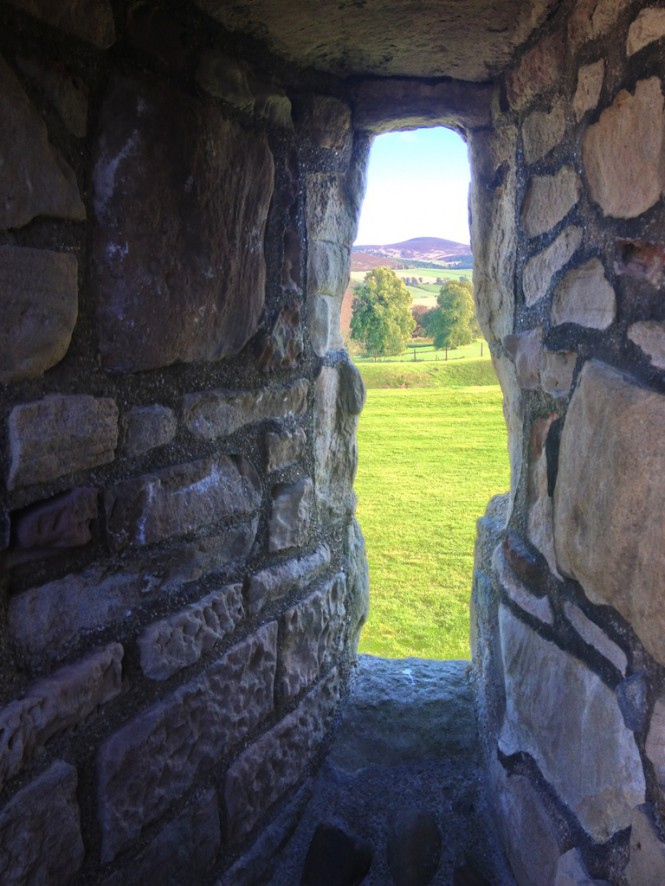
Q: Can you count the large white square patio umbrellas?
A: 0